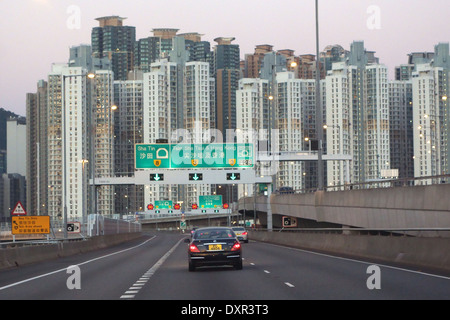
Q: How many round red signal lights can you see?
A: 4